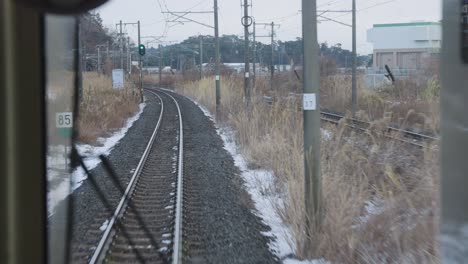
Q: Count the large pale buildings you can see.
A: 1